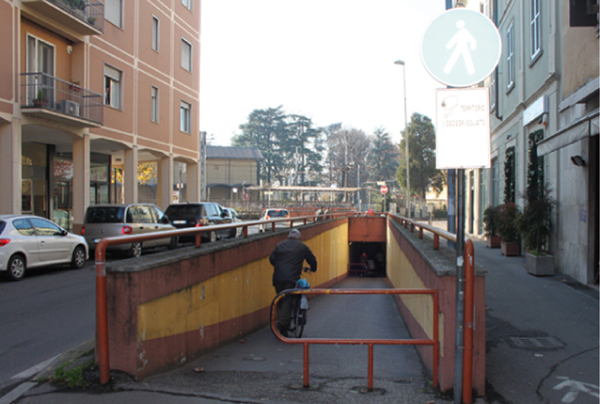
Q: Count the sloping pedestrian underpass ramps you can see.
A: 1